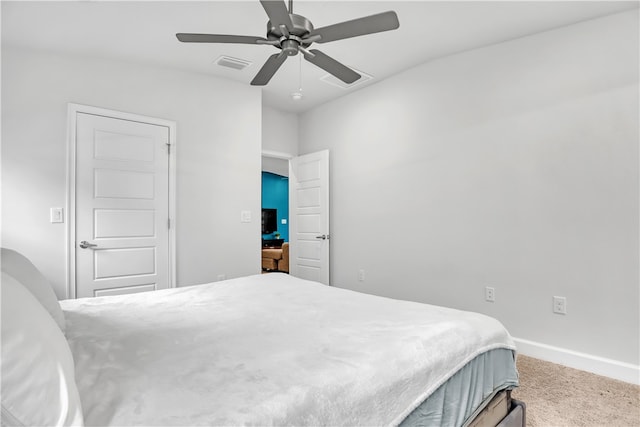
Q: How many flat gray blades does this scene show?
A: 5